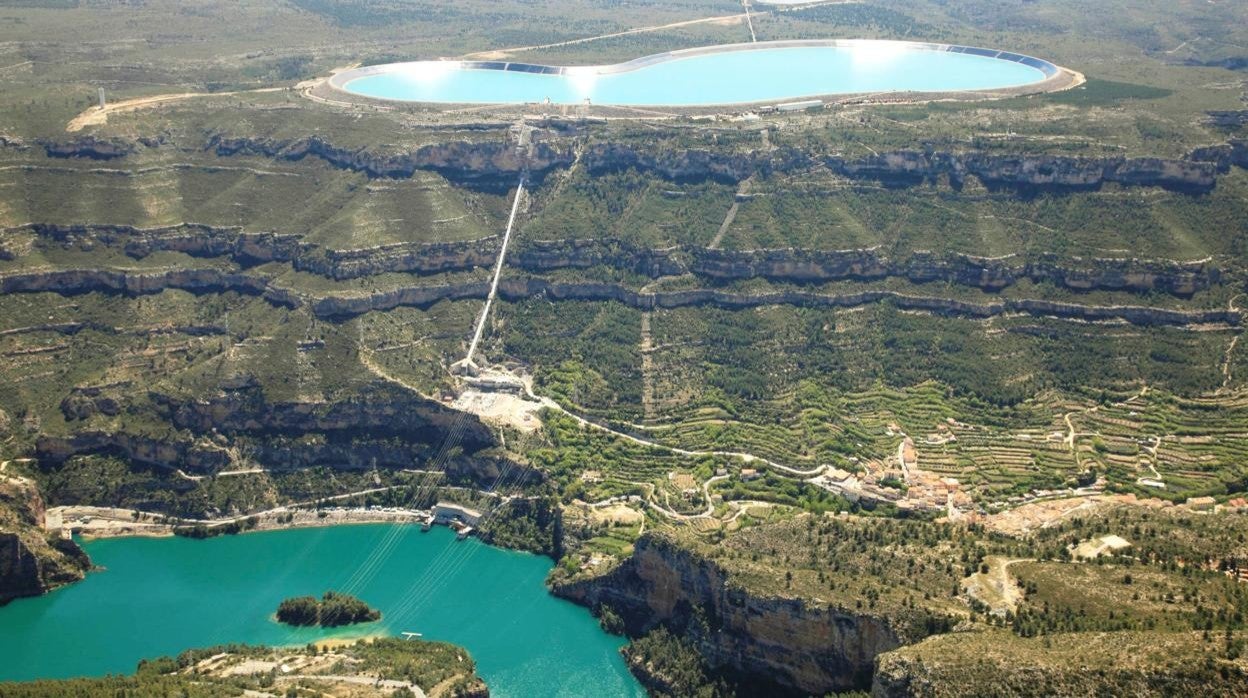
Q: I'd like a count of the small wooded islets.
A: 1